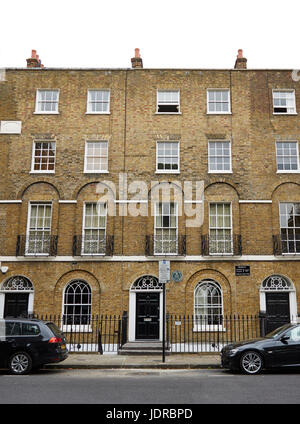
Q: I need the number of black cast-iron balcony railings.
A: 5